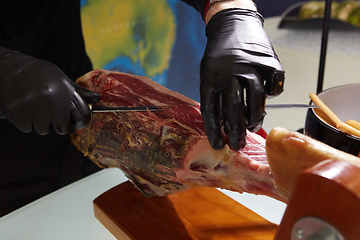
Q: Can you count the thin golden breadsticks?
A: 3